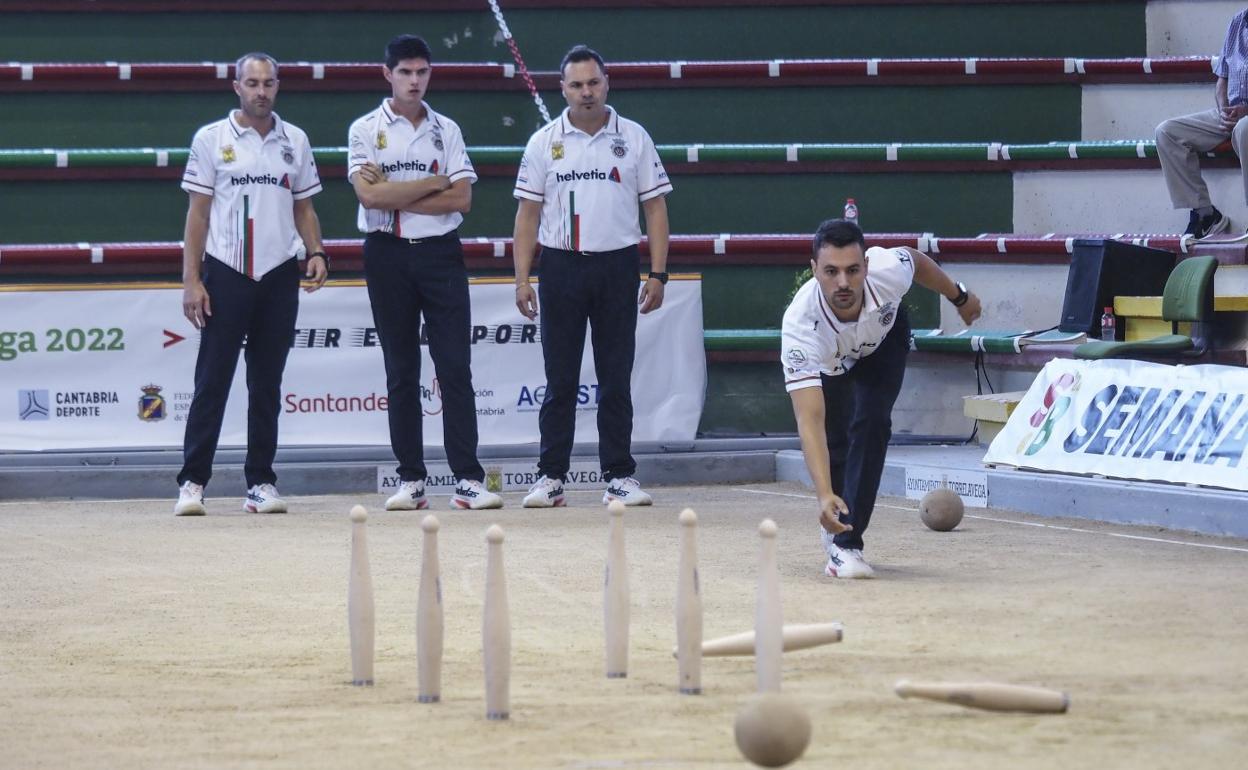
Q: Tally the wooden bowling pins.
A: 8